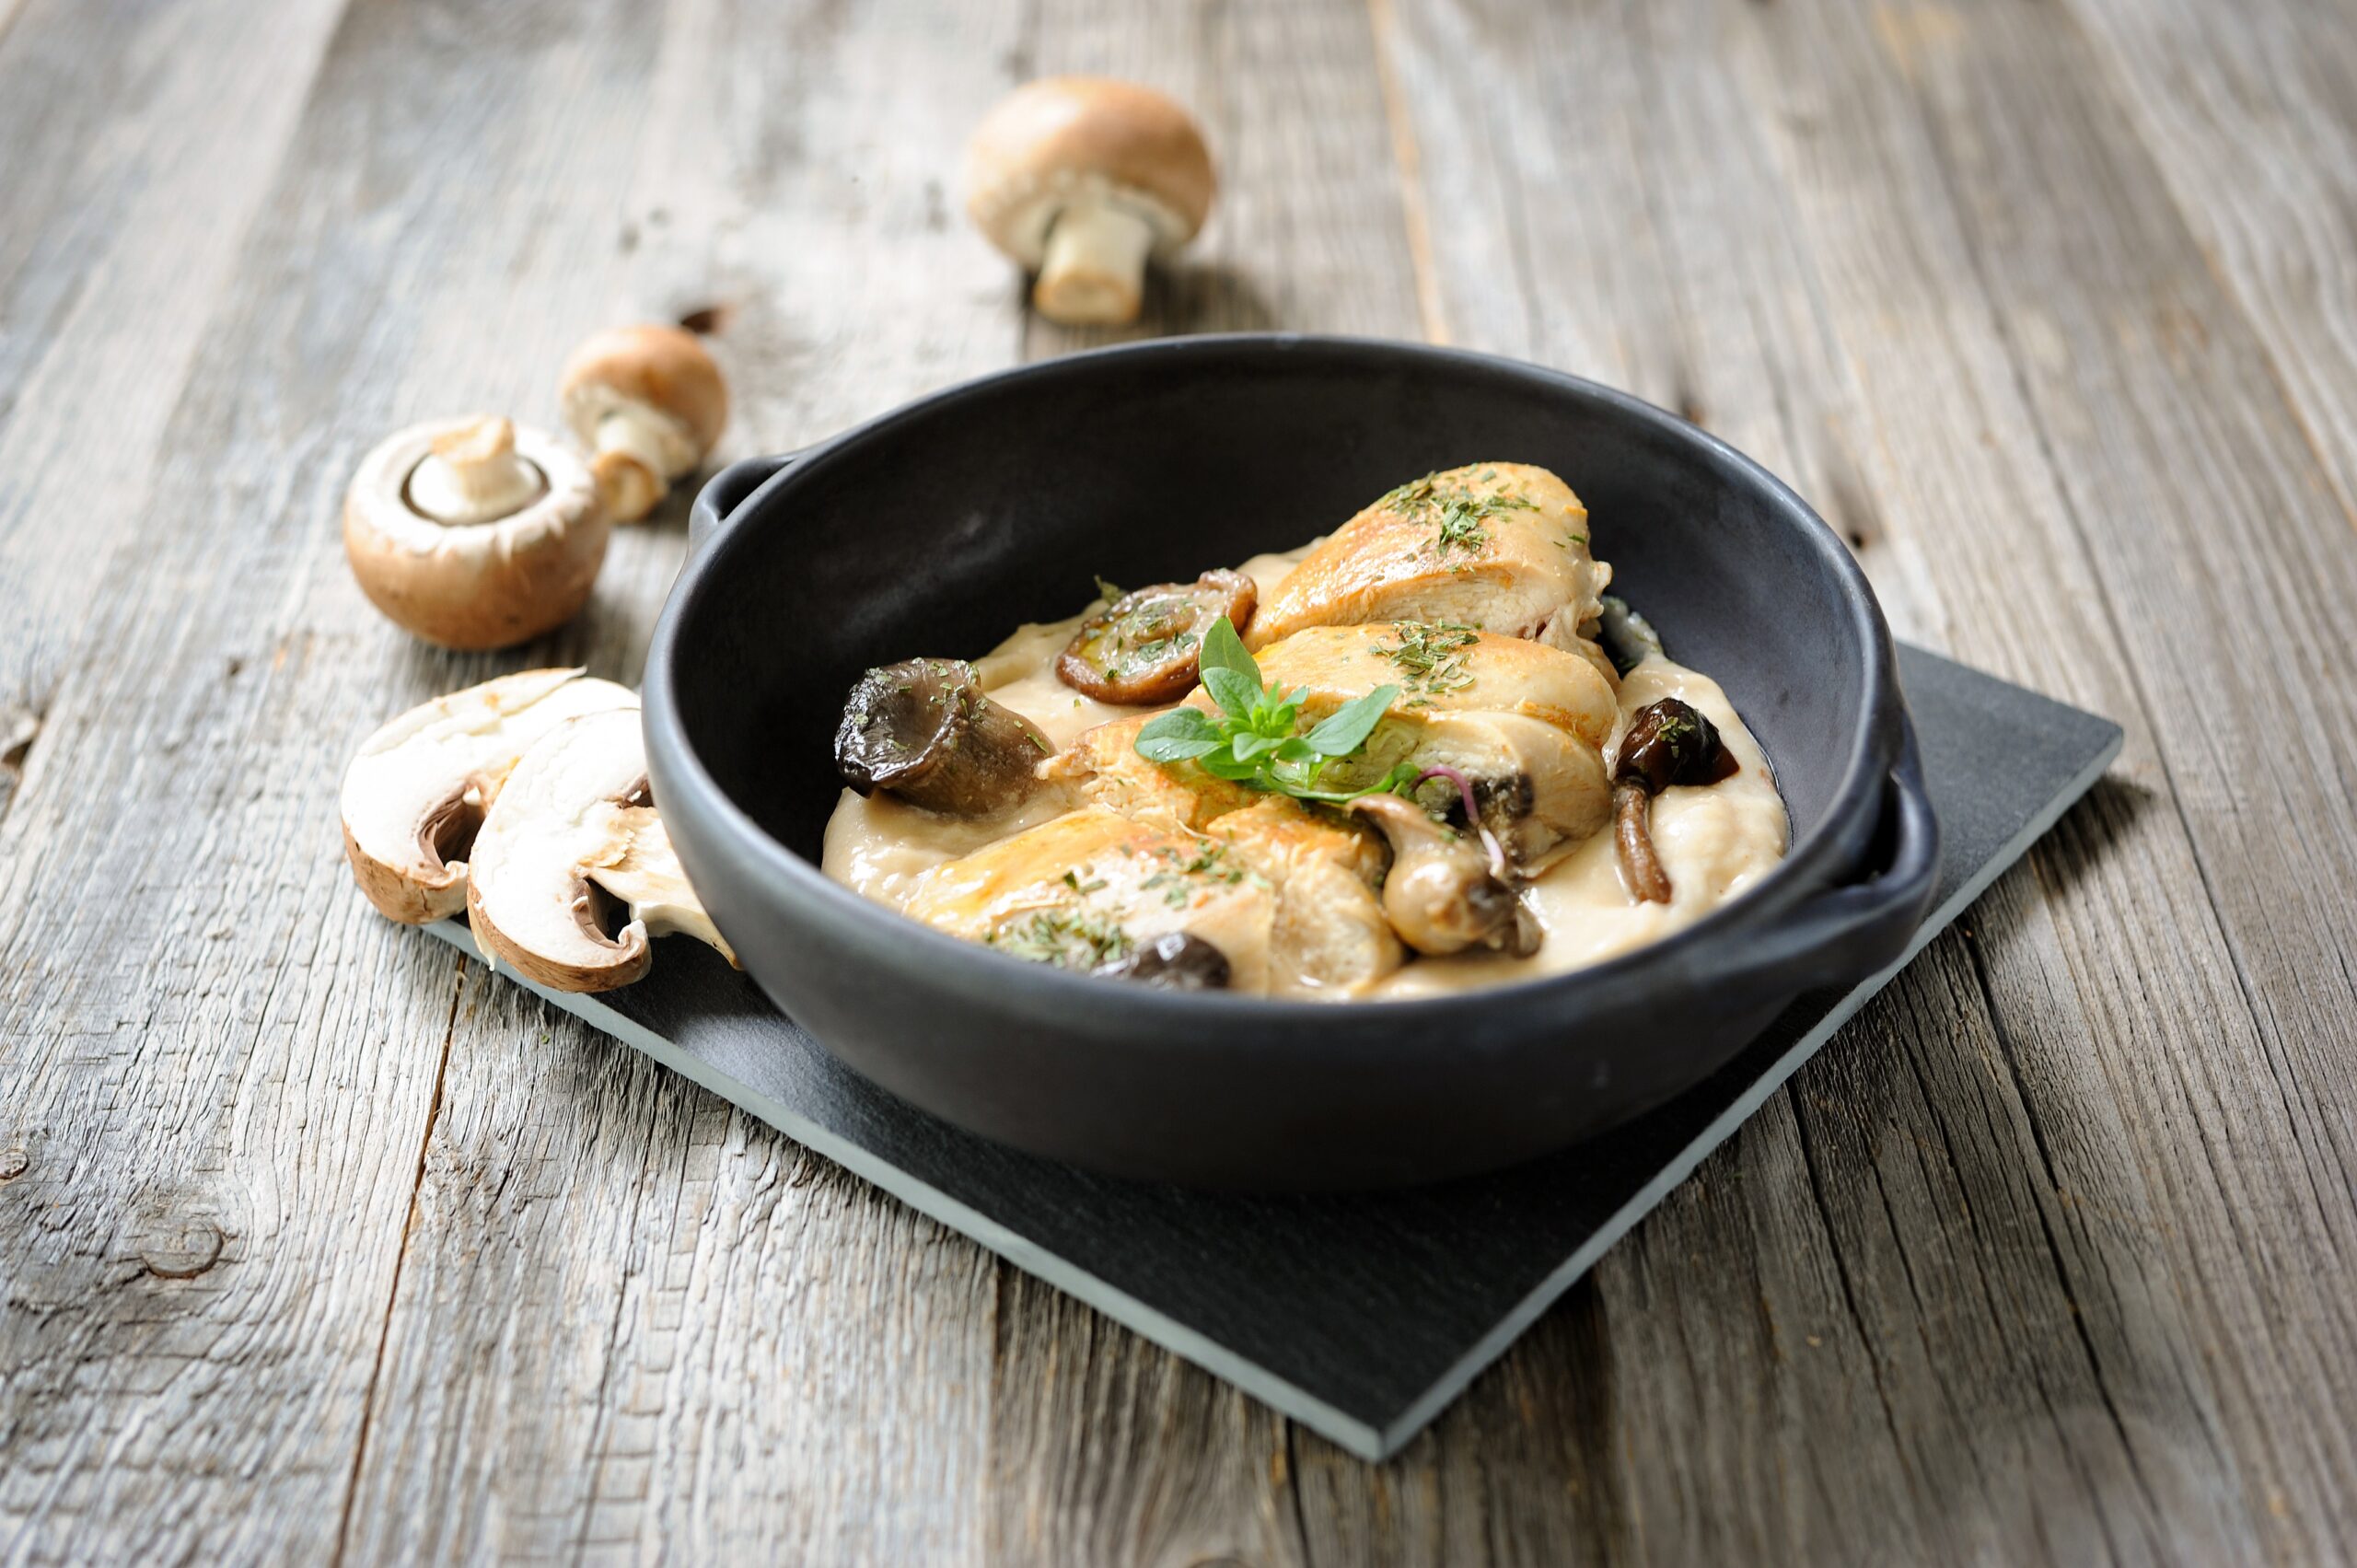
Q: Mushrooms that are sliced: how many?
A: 2